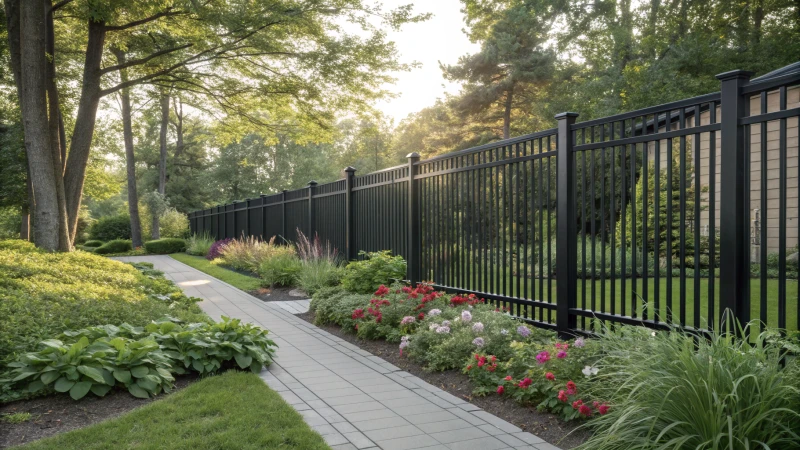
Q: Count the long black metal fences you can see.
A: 1